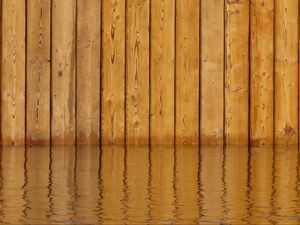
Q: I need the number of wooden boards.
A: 12